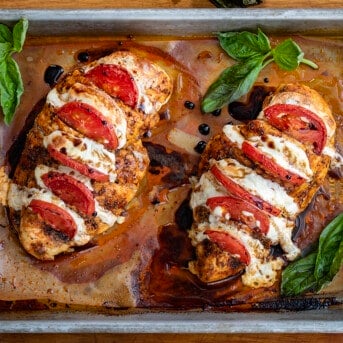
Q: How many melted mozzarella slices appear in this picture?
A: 10